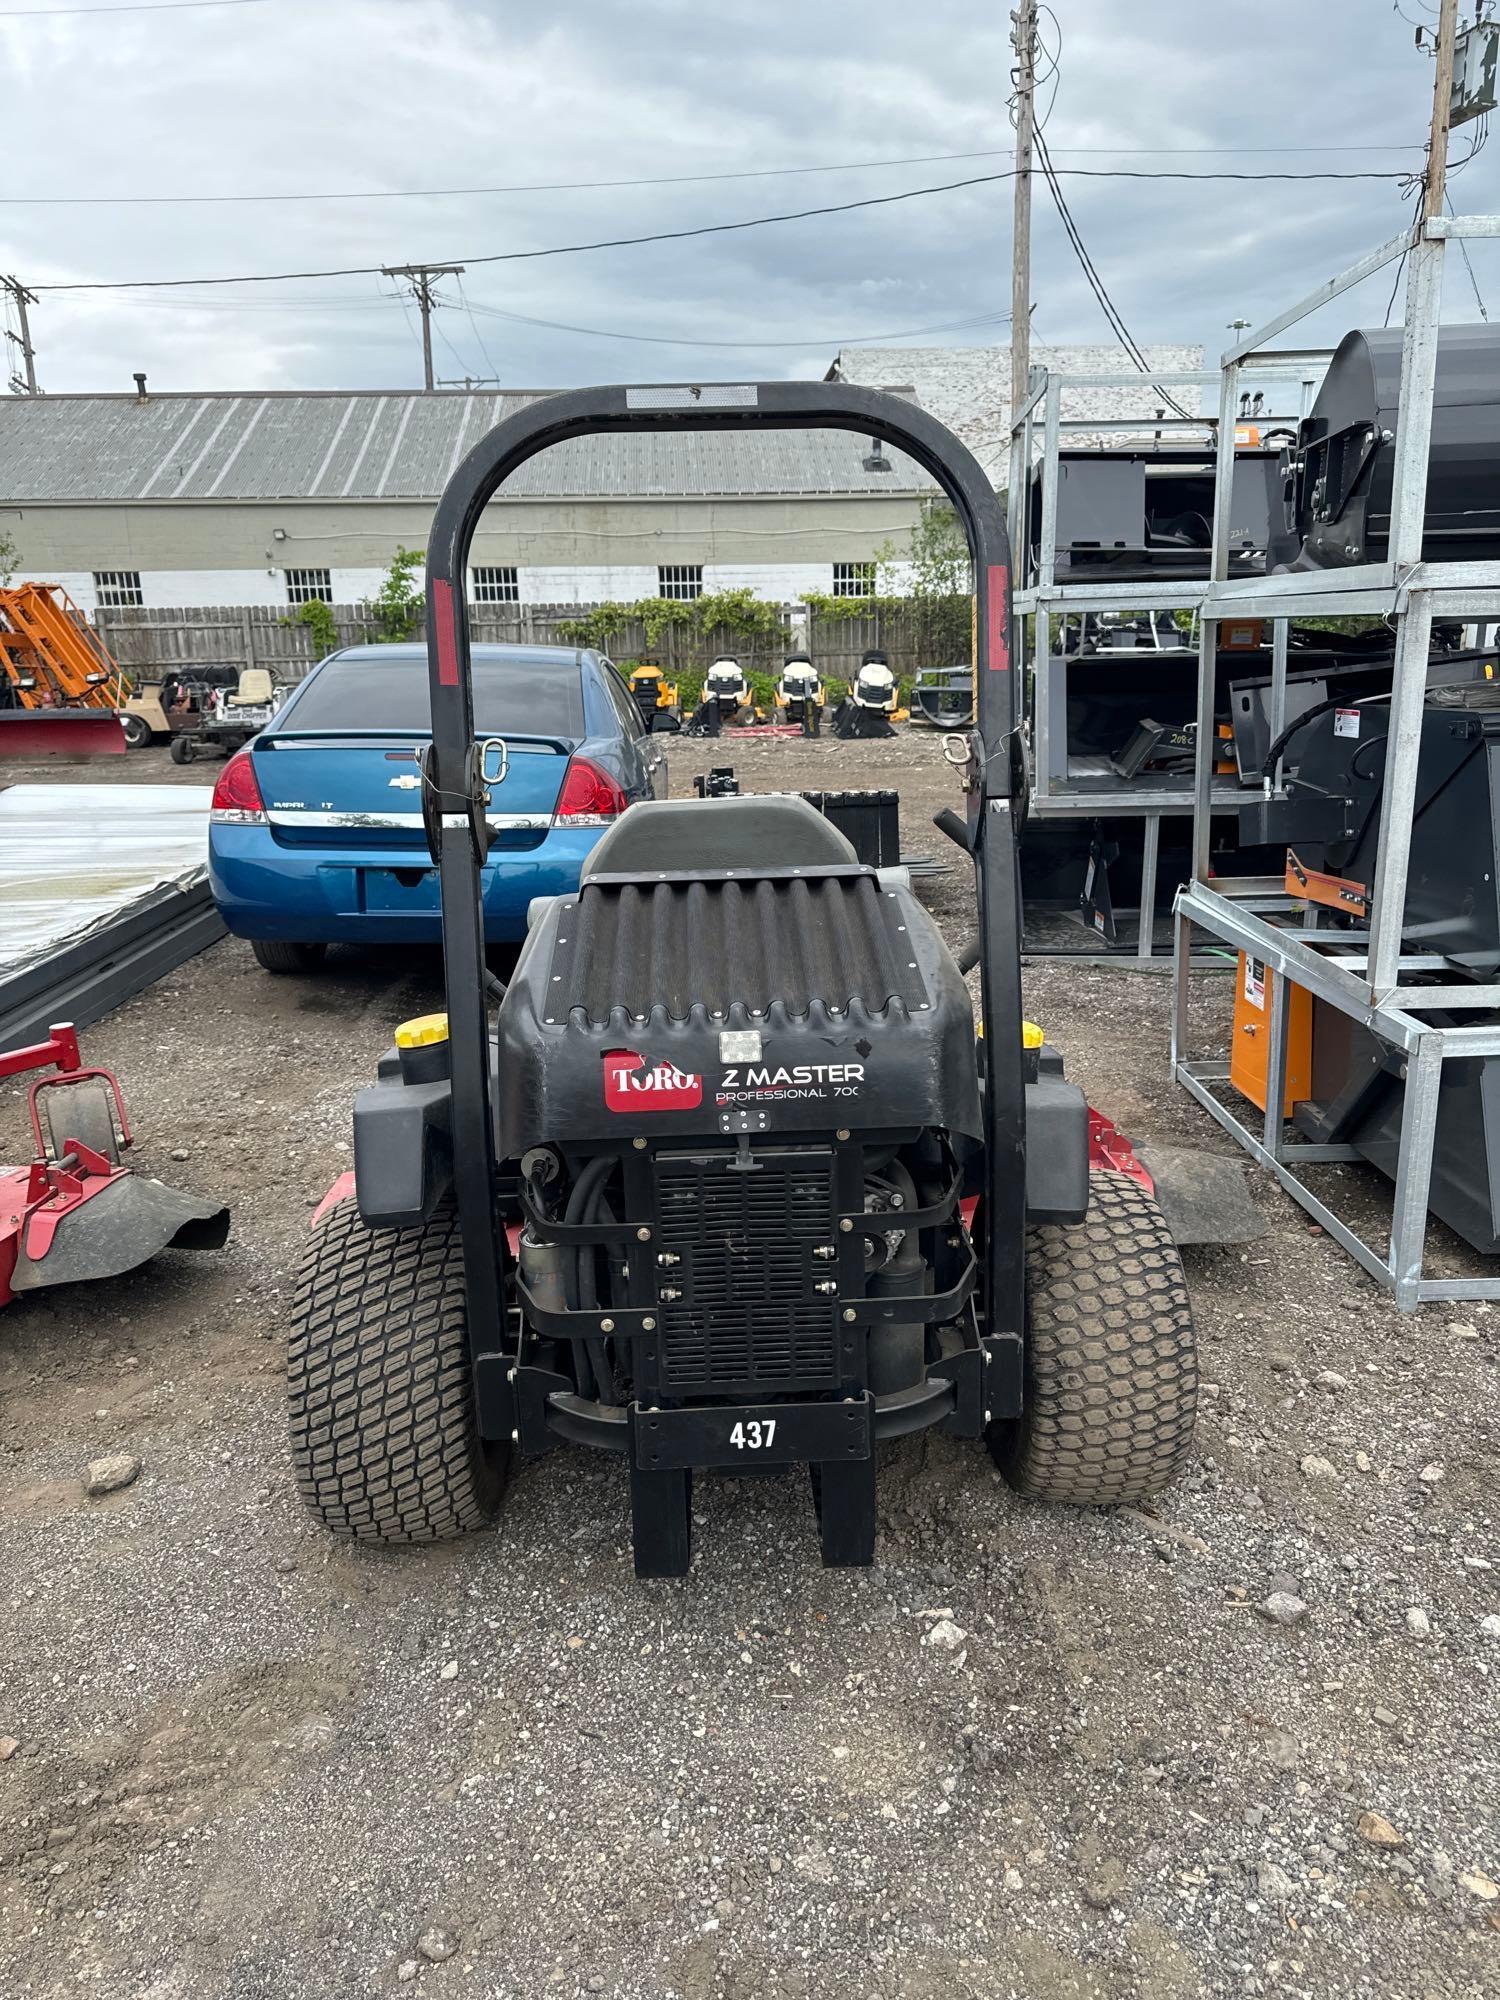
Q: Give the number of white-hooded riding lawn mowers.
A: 3